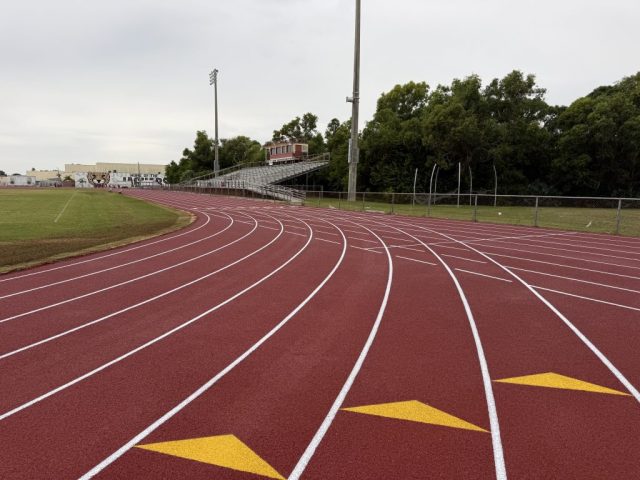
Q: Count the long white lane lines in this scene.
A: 9